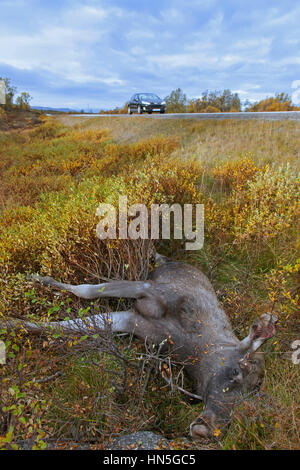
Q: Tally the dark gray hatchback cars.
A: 1